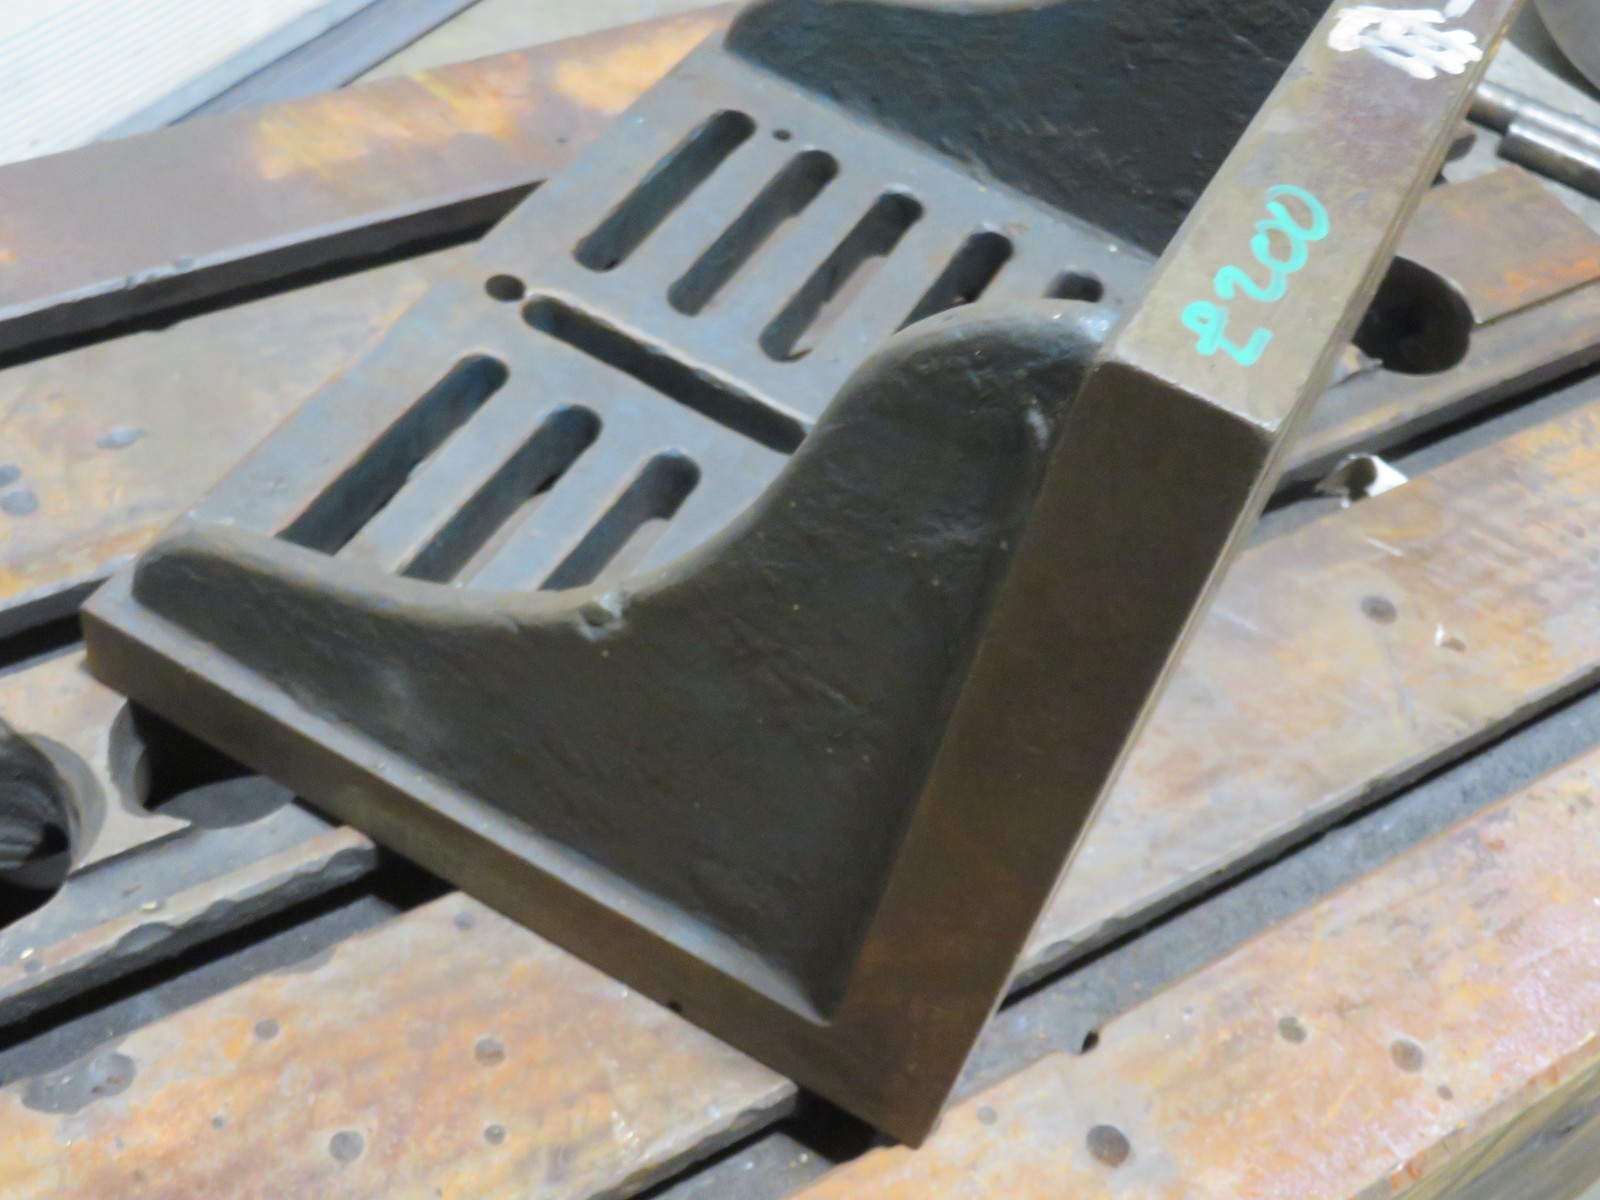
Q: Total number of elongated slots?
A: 9